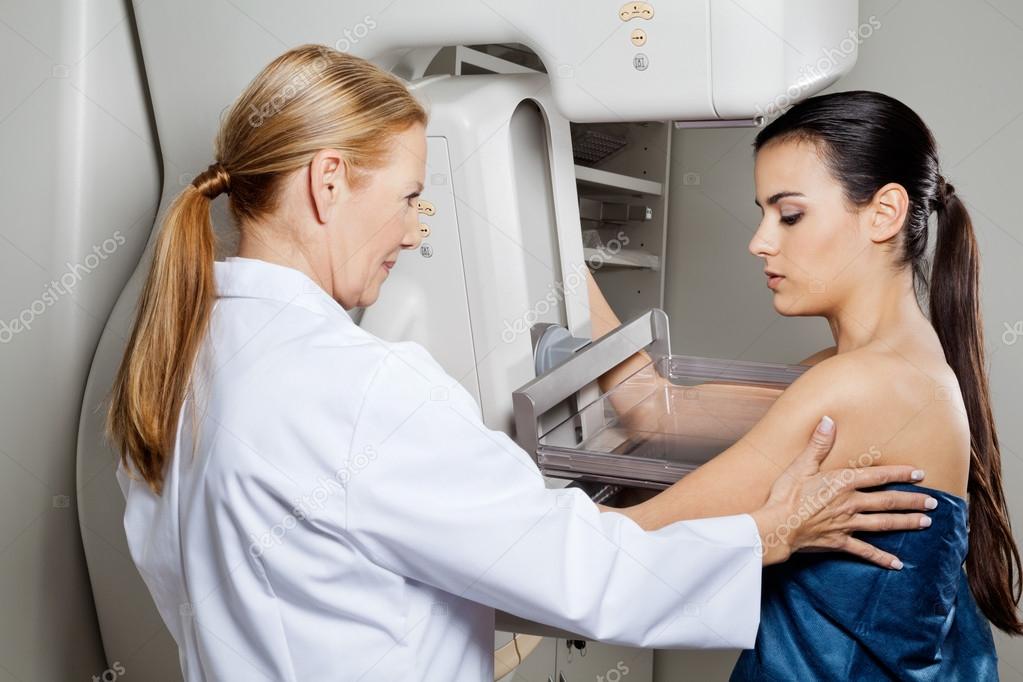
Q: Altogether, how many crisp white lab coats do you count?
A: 1